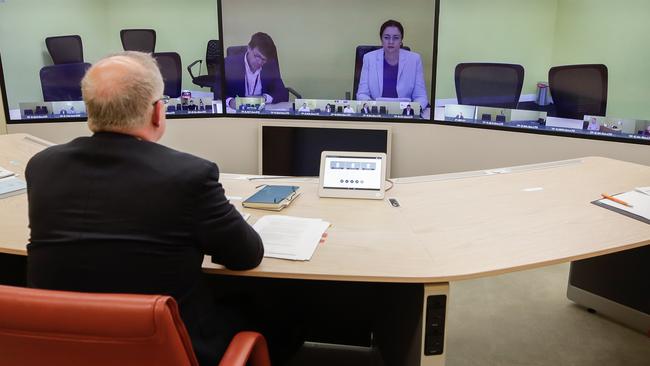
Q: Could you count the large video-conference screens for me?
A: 3